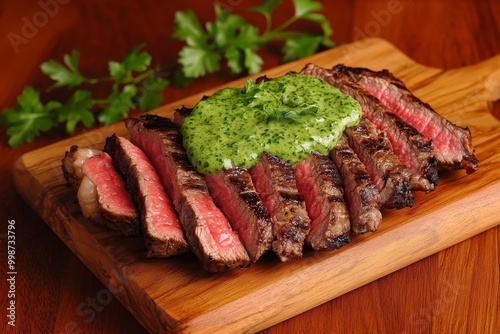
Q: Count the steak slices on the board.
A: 10